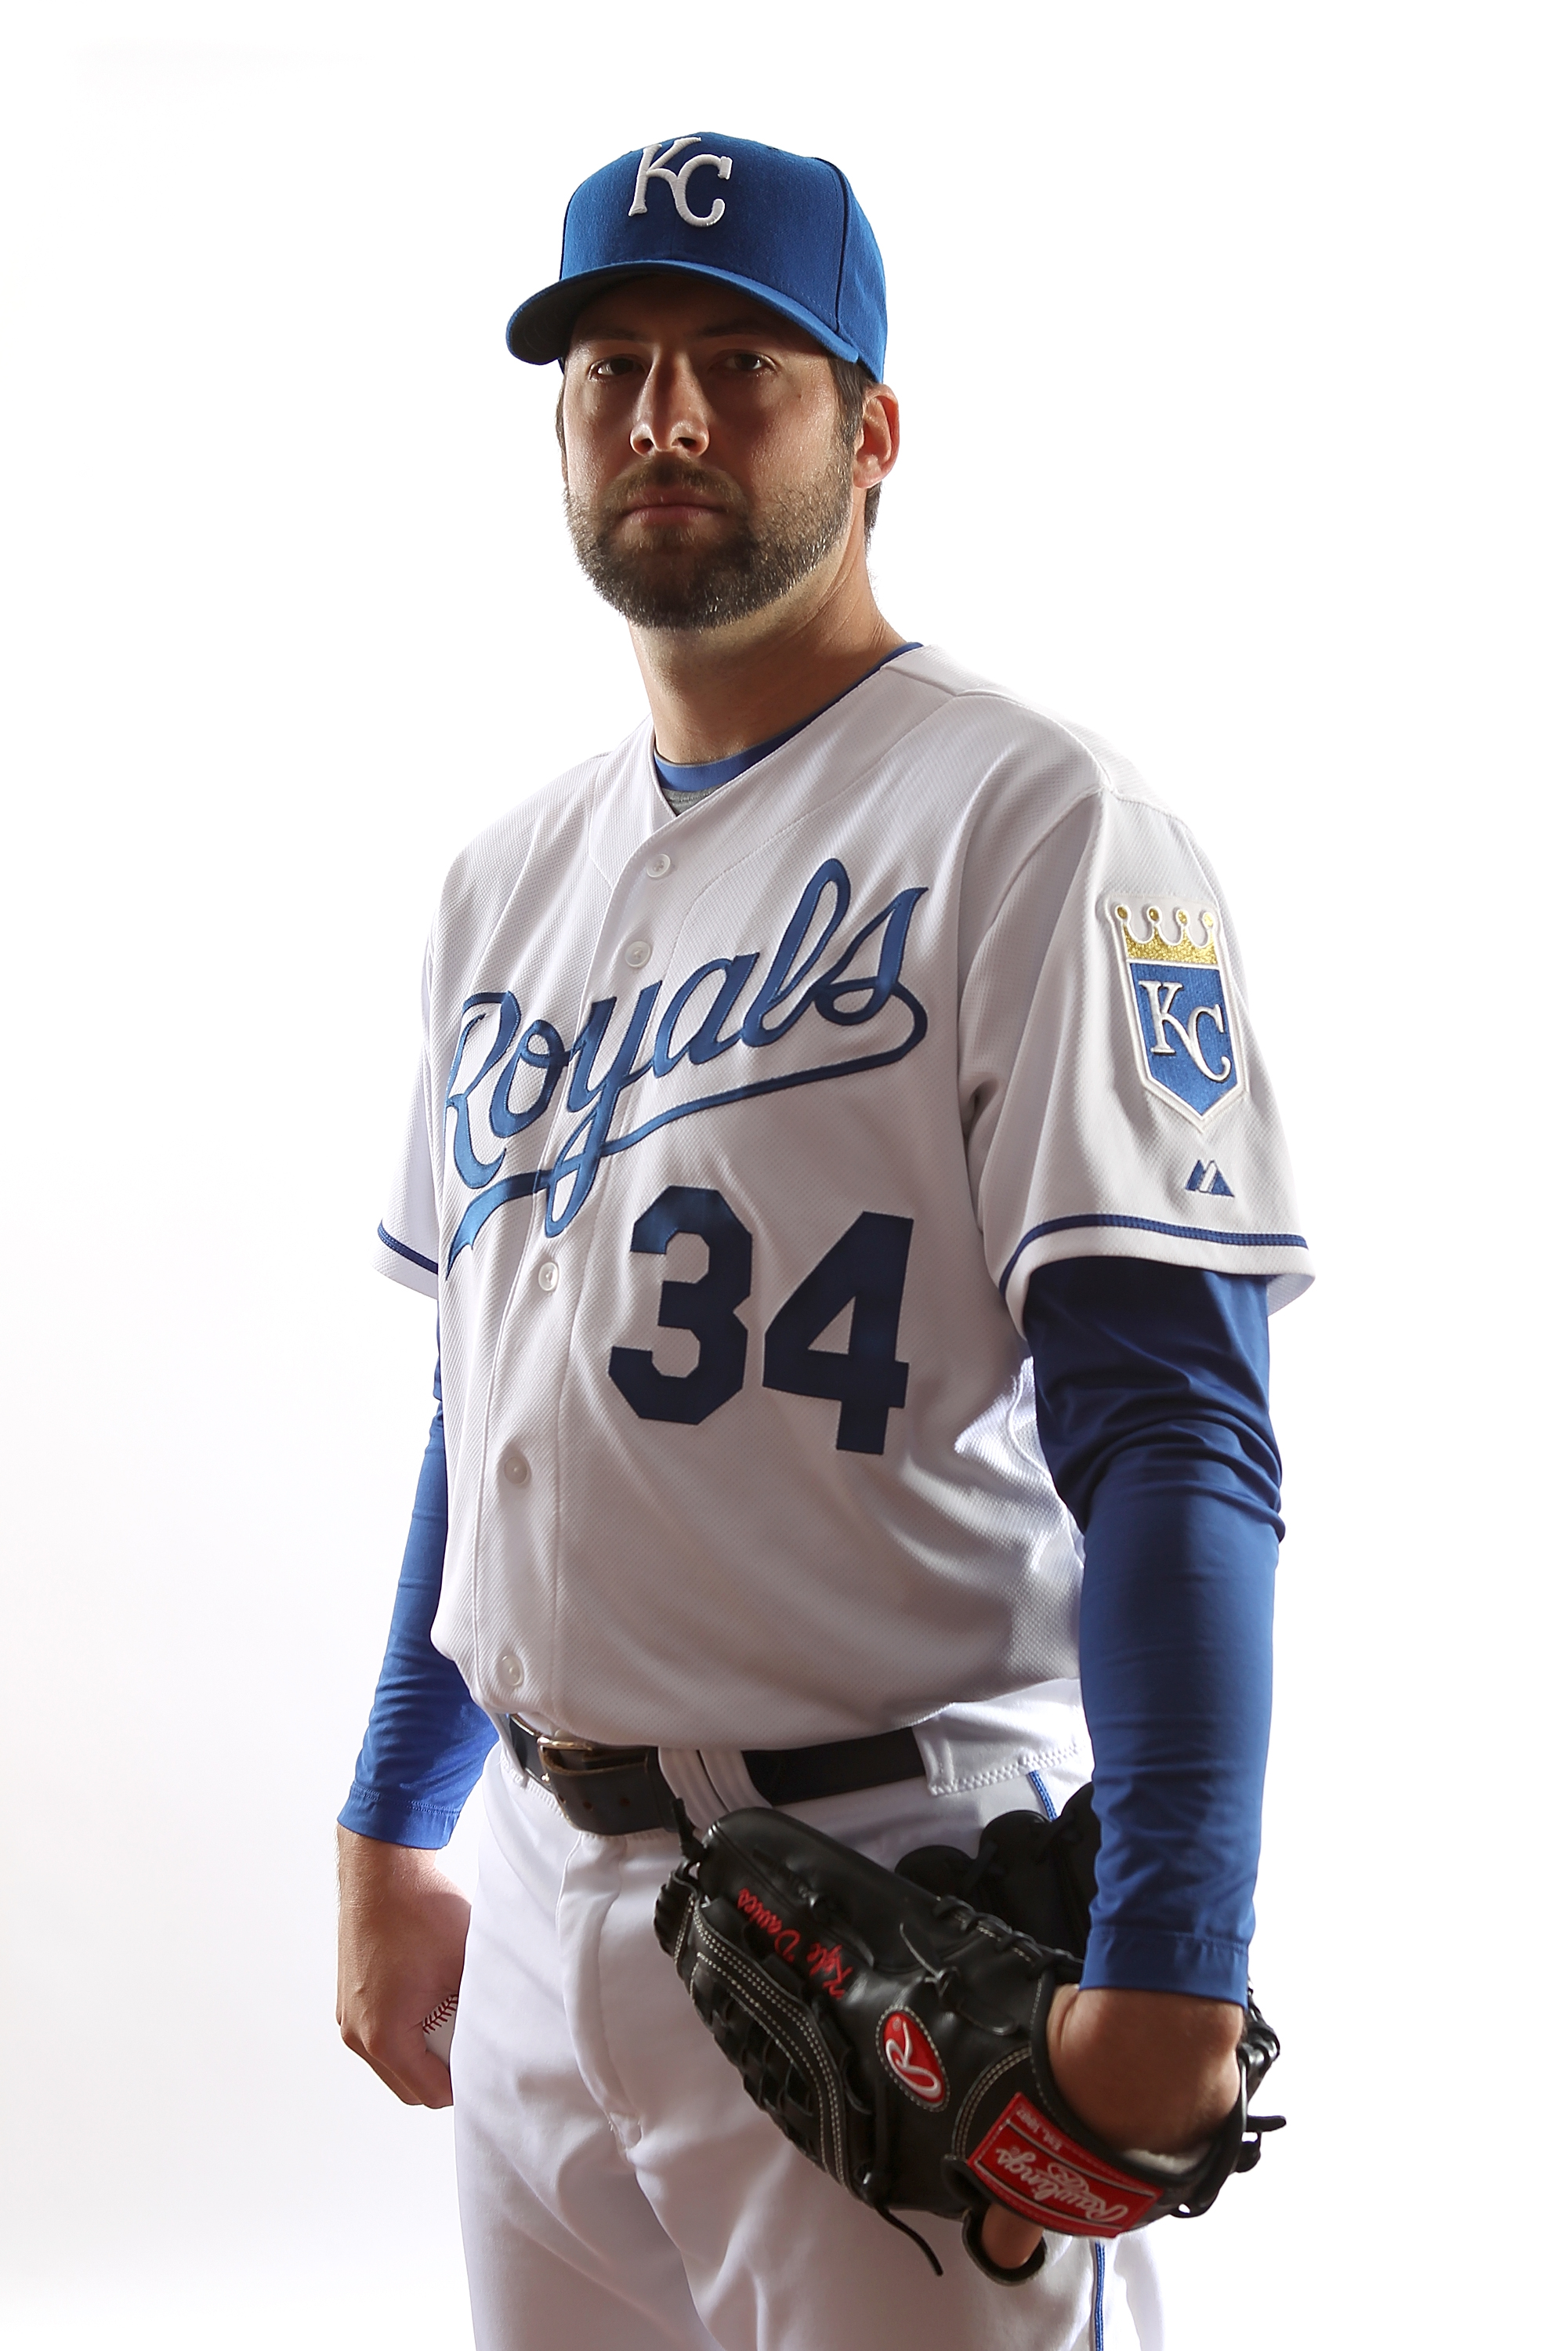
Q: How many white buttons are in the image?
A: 5